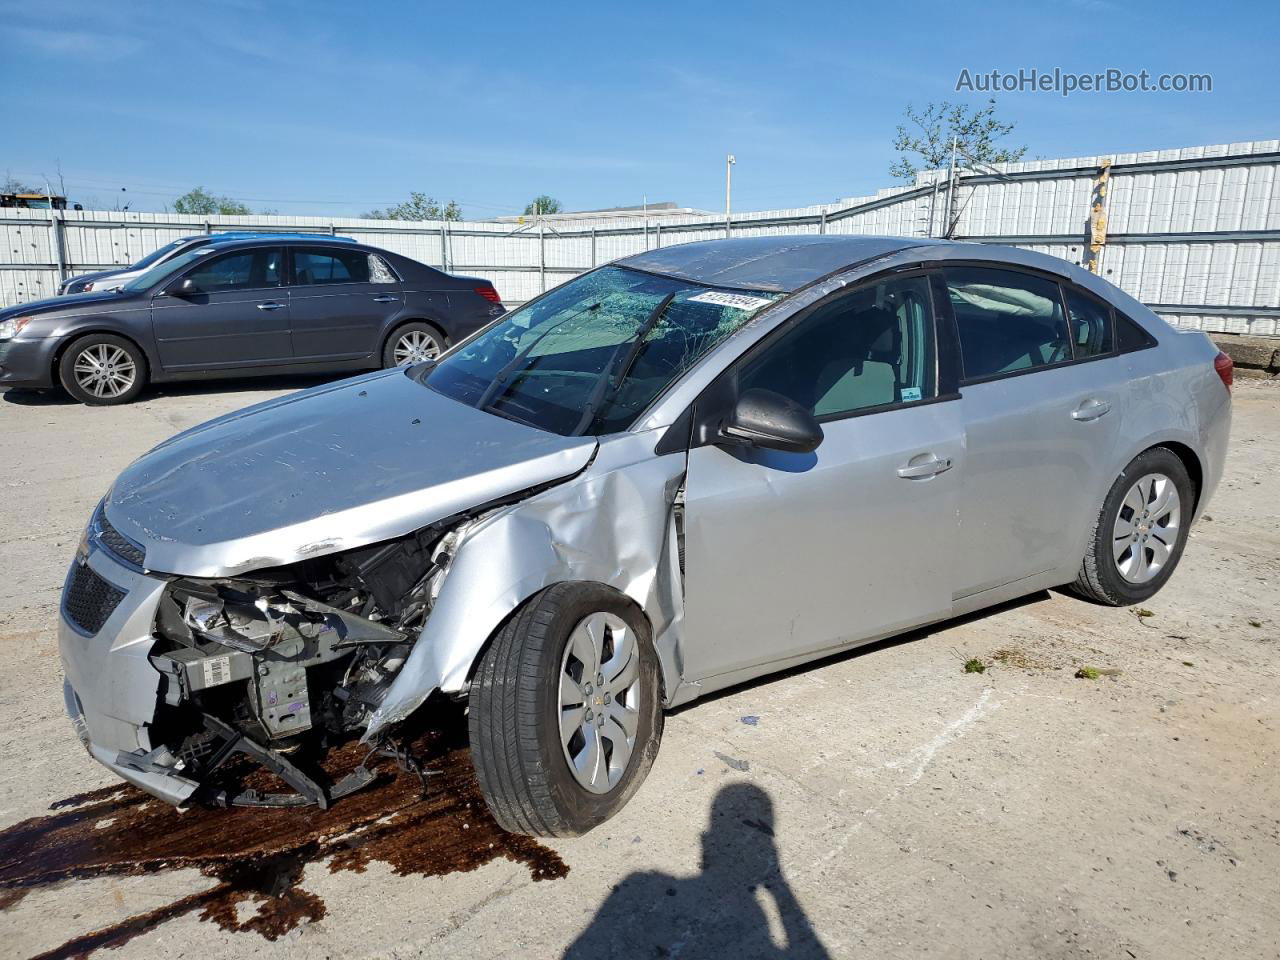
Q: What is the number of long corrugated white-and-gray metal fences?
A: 1